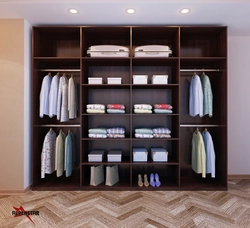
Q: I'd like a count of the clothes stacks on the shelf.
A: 8